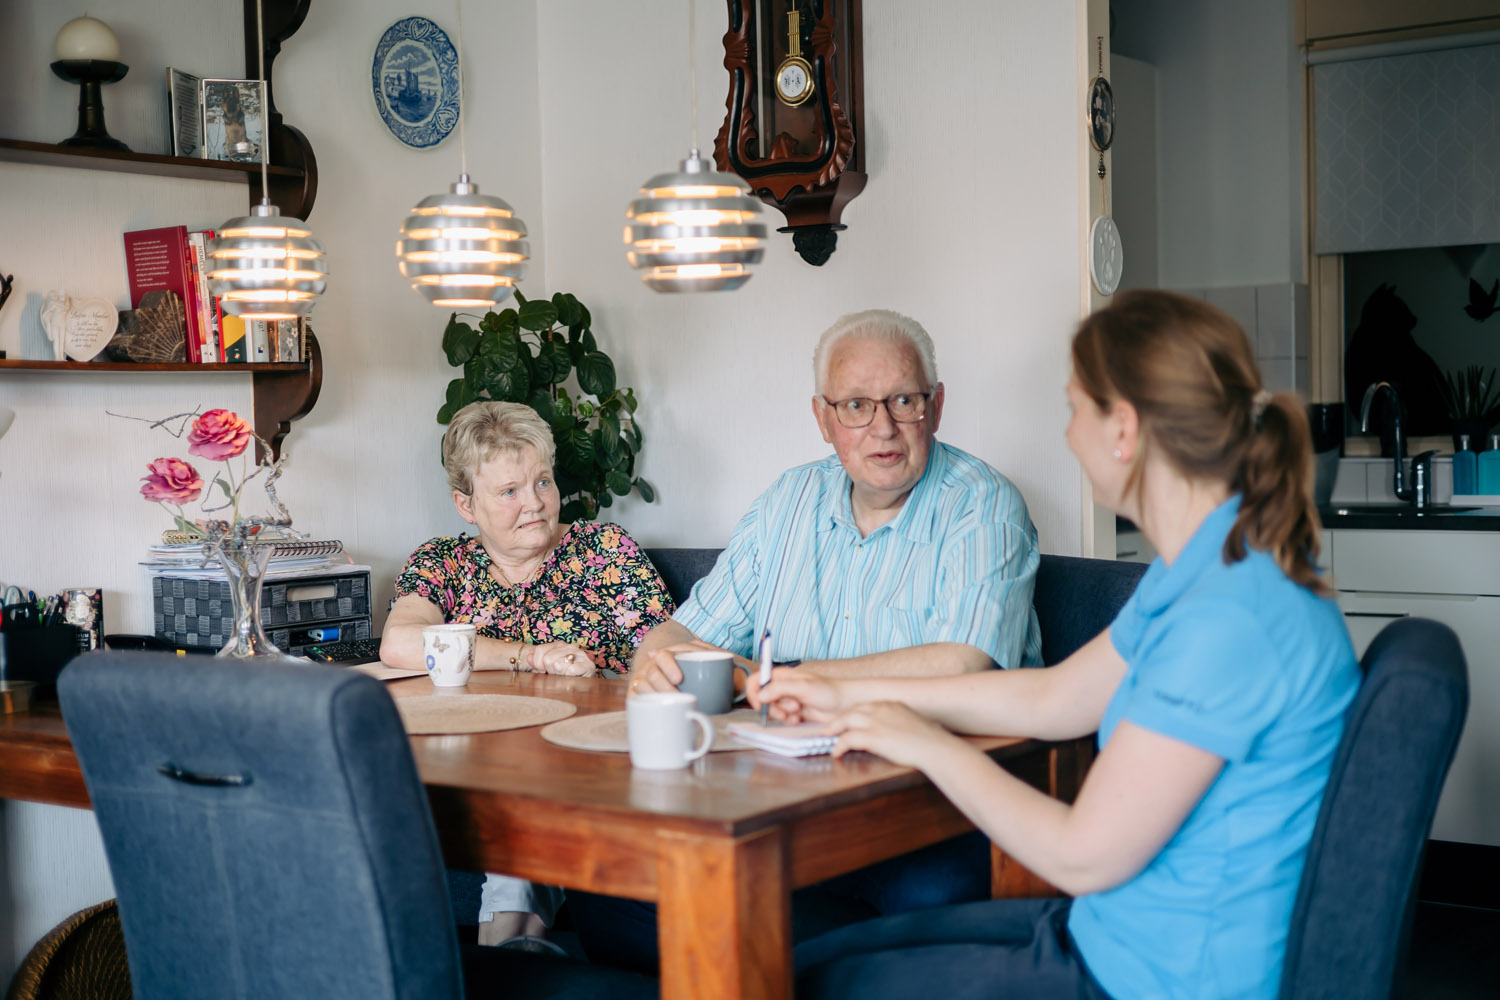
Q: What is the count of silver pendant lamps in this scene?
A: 3